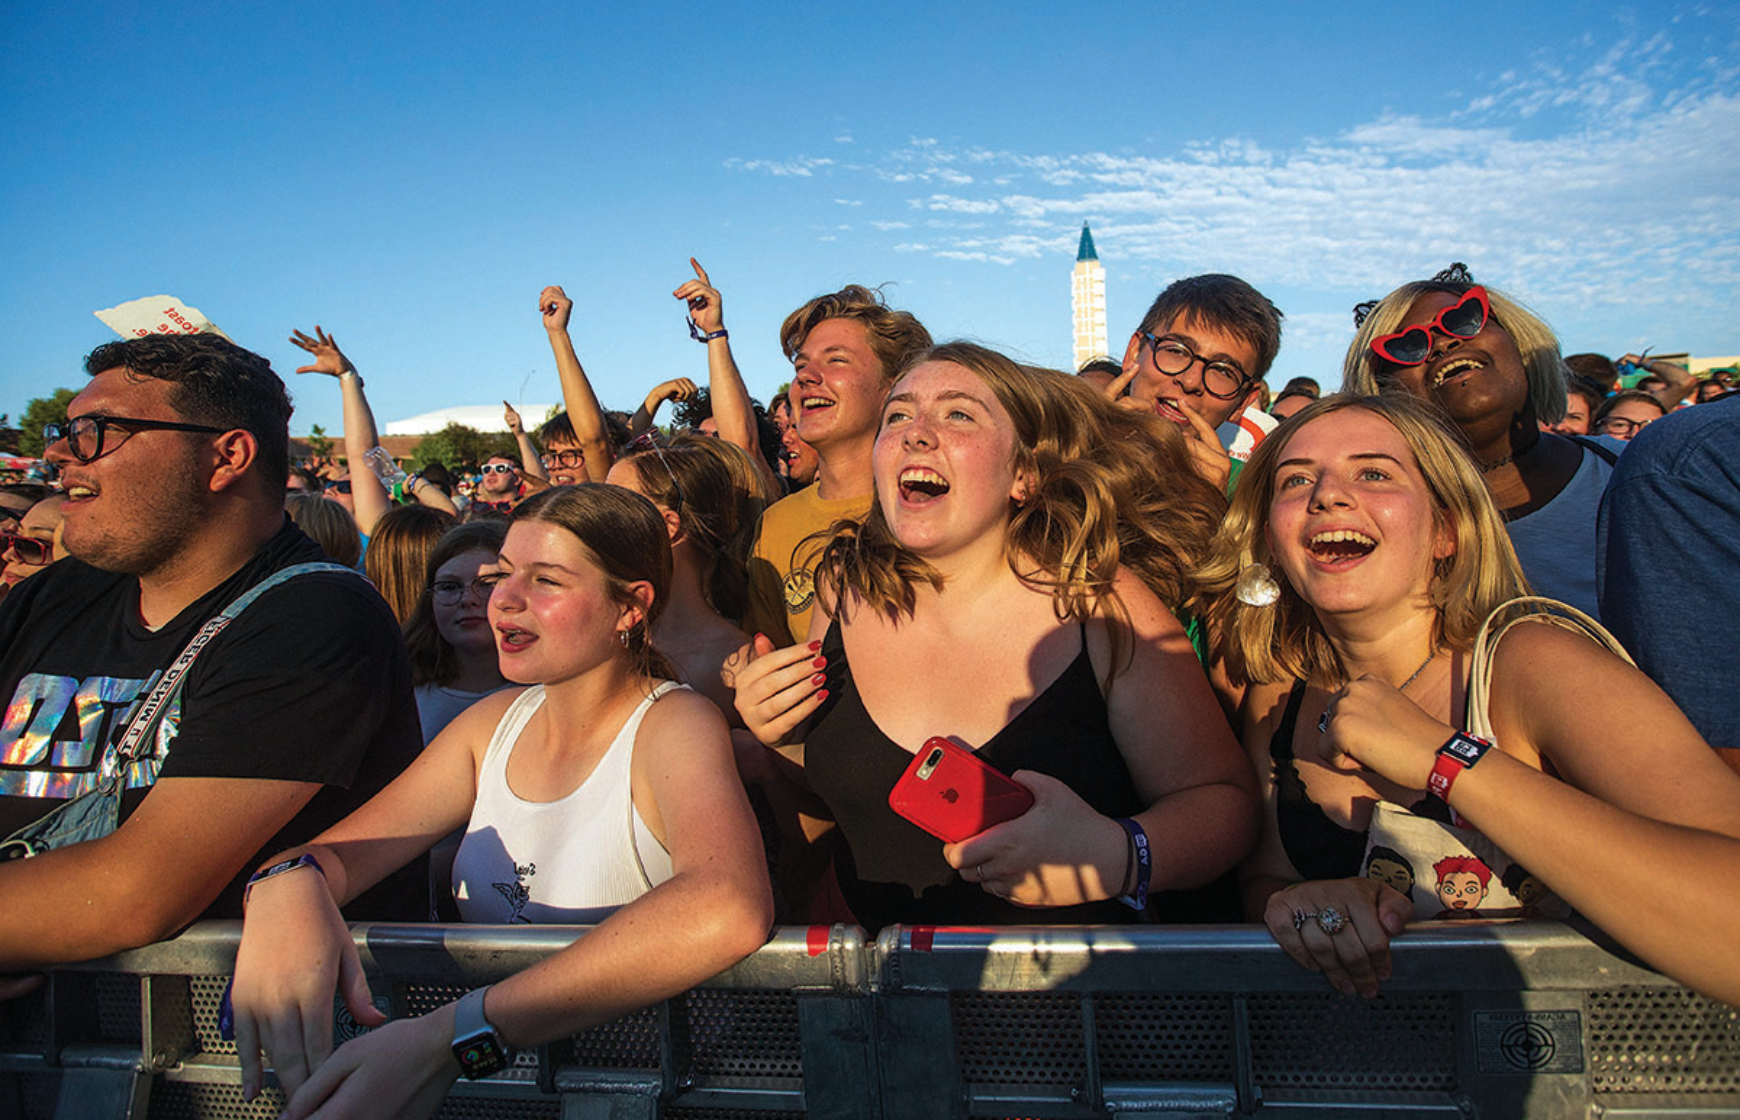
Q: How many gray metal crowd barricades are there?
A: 2